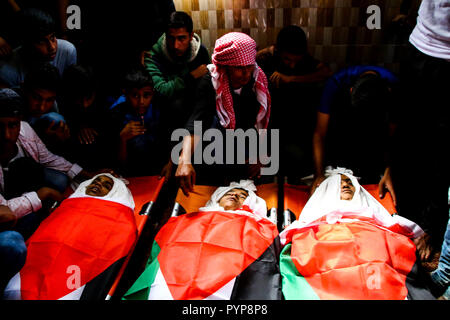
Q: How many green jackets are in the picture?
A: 1